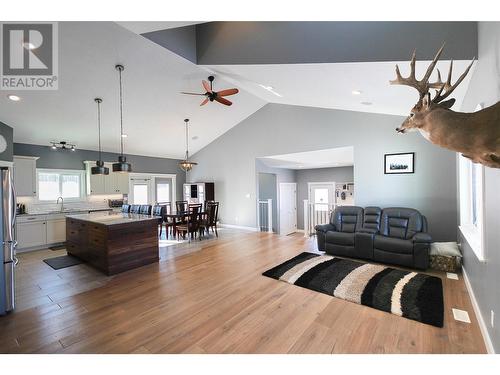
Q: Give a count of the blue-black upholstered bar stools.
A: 4